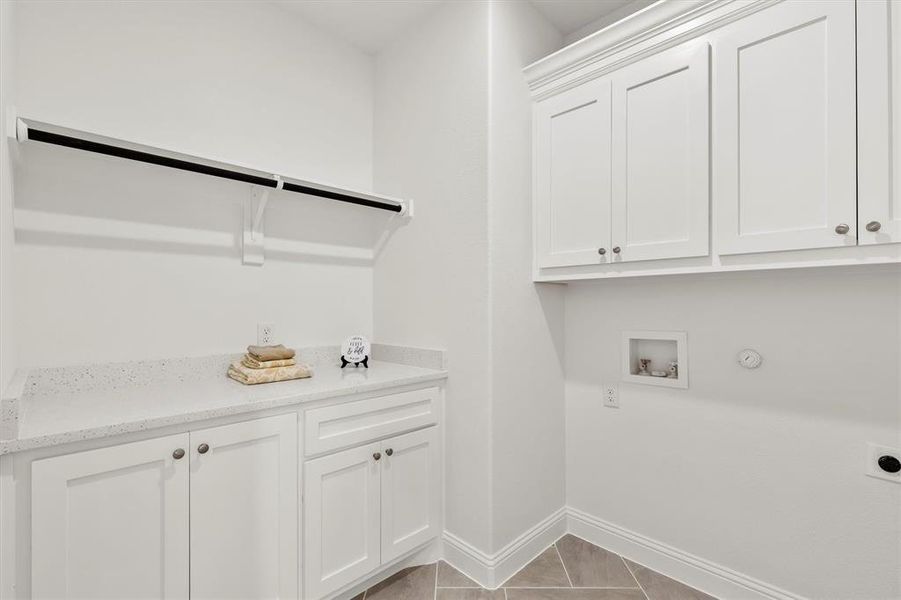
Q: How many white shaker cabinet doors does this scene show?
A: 8